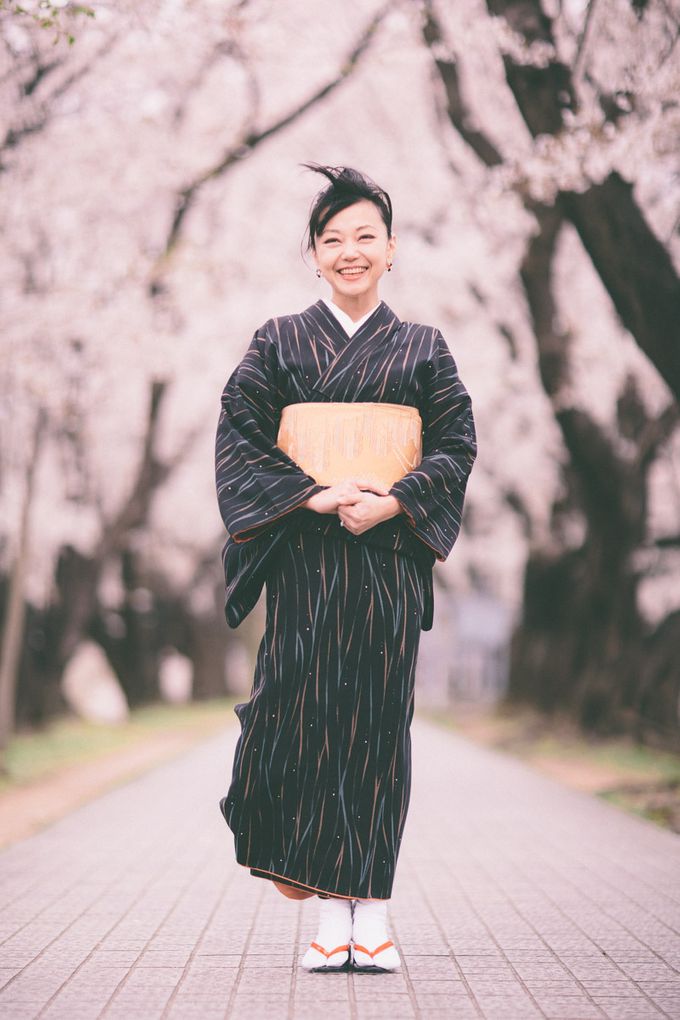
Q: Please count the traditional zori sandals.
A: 2